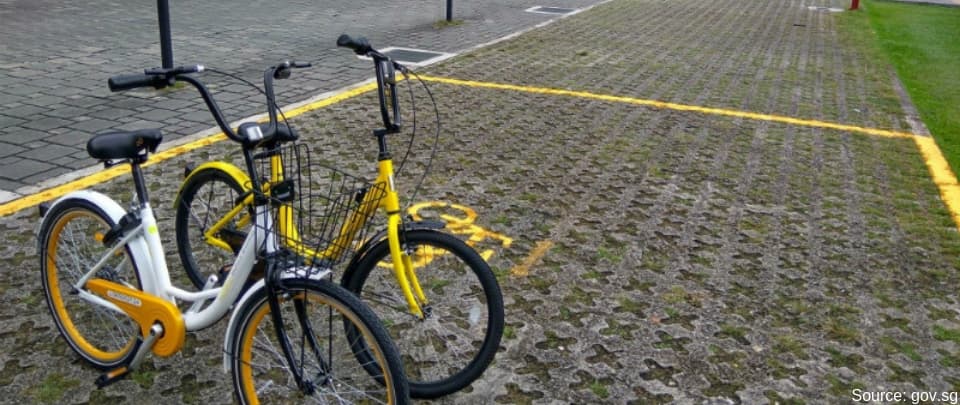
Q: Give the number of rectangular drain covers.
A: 2